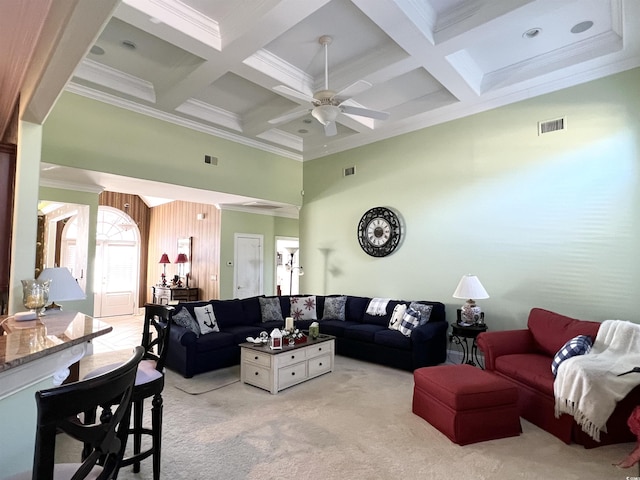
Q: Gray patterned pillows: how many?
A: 4